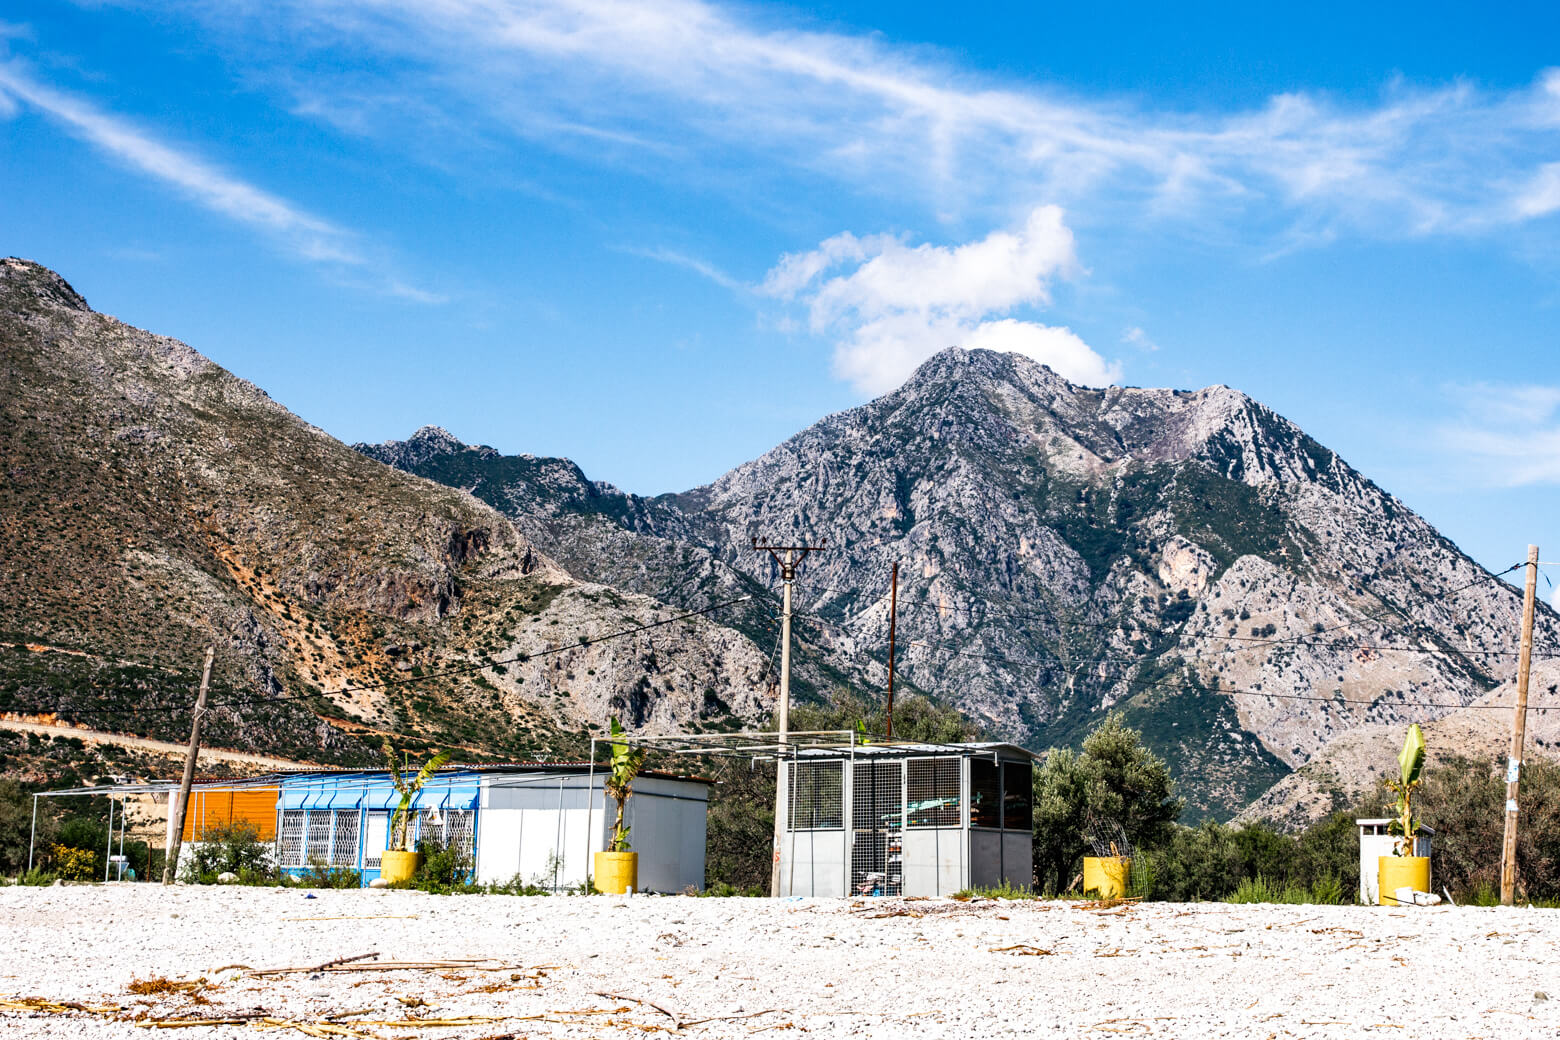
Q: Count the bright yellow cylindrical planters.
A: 4